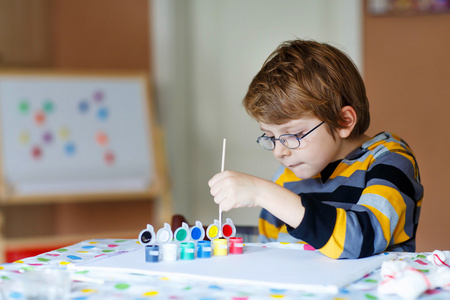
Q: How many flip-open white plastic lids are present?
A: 6